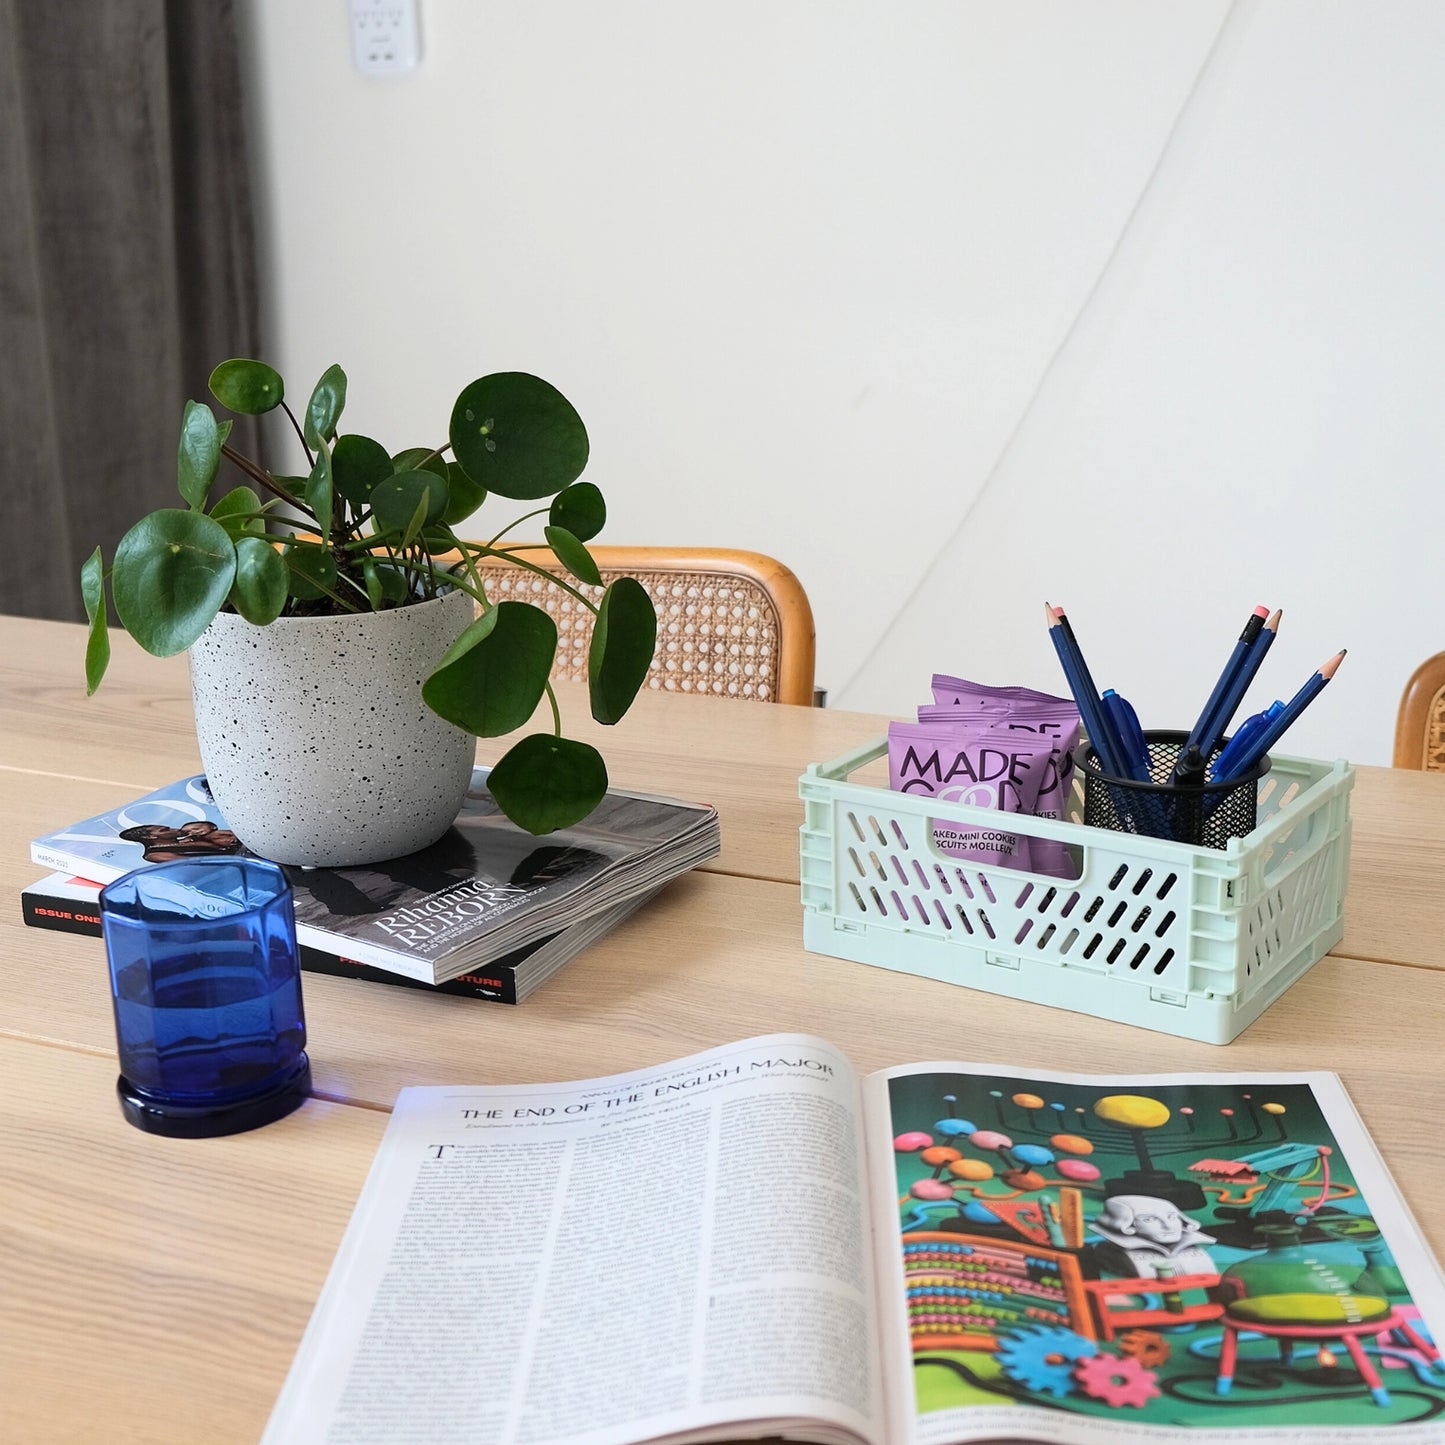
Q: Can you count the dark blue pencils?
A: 5